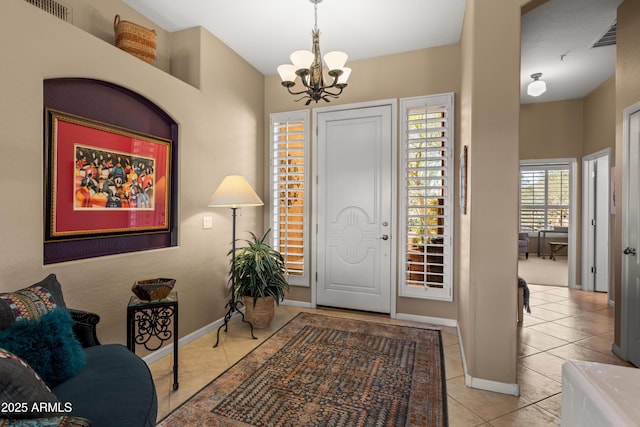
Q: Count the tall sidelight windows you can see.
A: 2